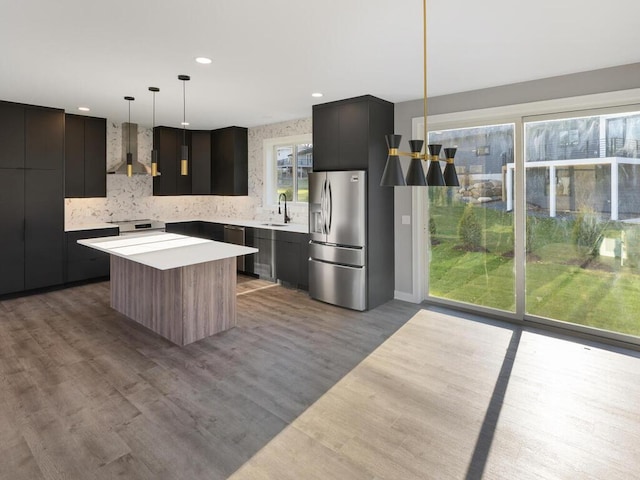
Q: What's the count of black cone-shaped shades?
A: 4